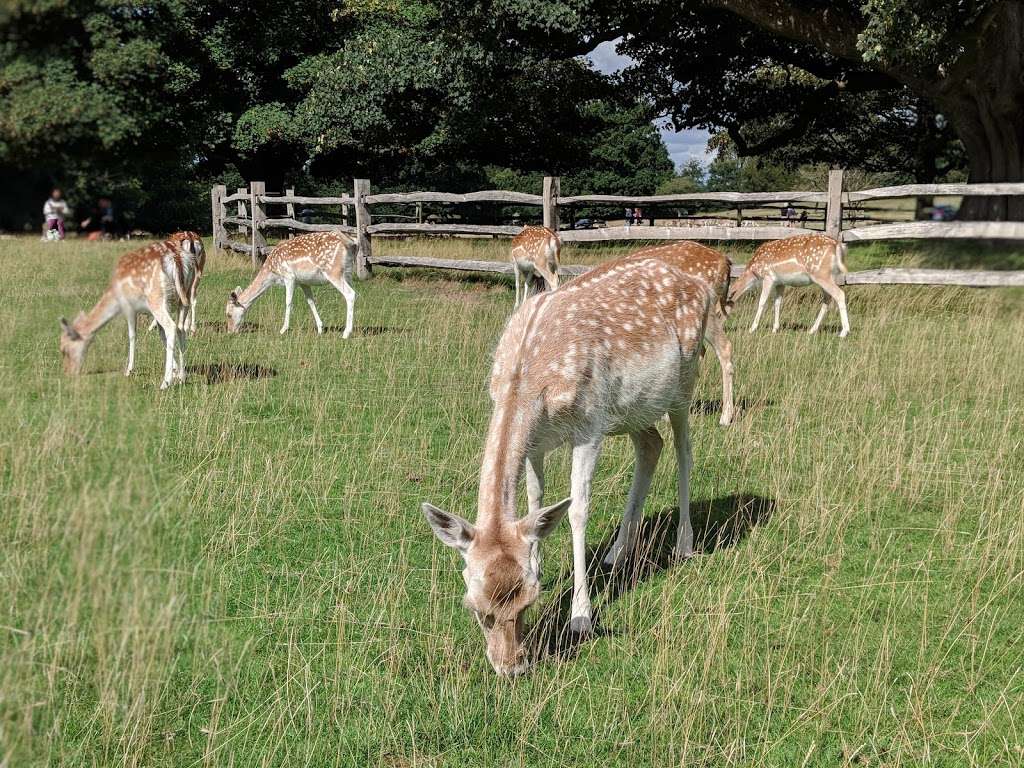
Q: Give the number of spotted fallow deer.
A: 7